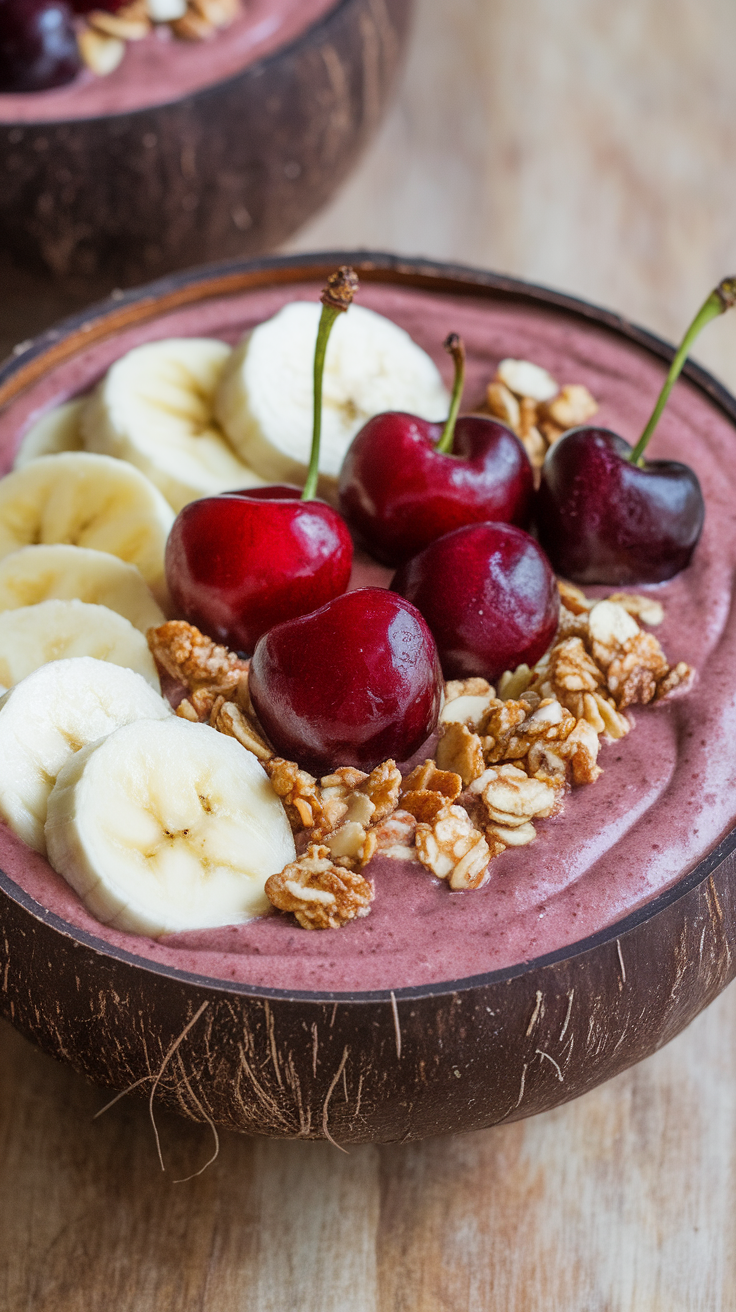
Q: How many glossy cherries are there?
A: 5